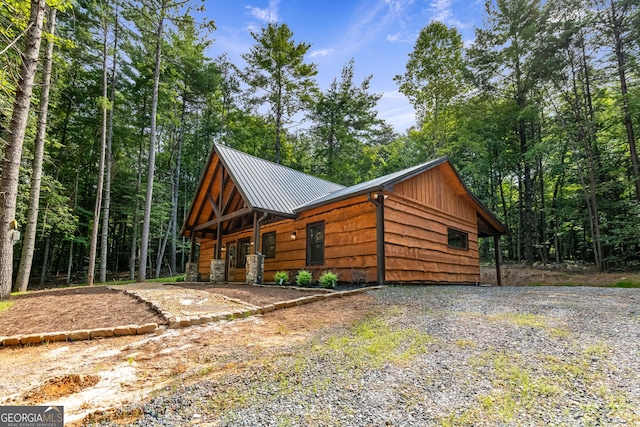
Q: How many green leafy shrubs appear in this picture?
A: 3